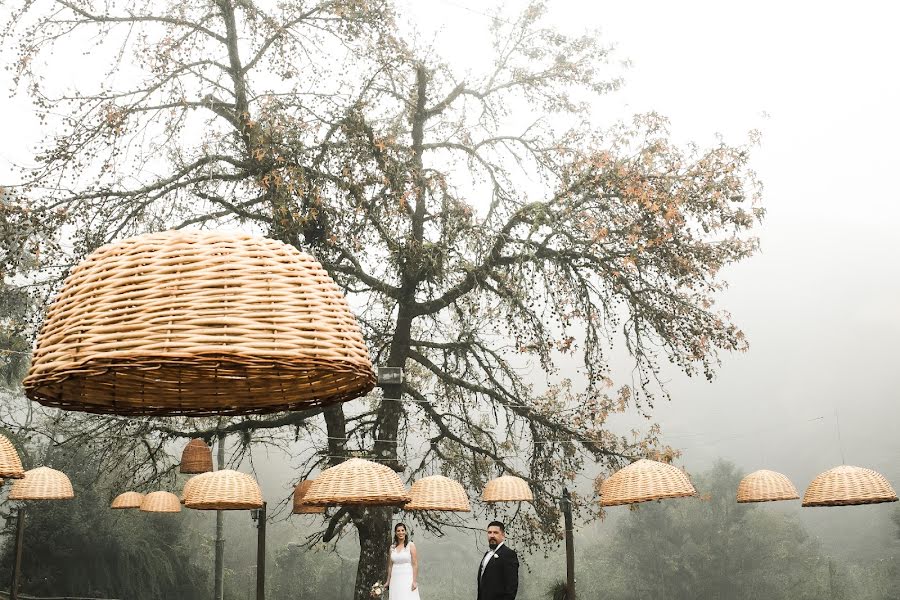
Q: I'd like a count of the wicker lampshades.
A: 14